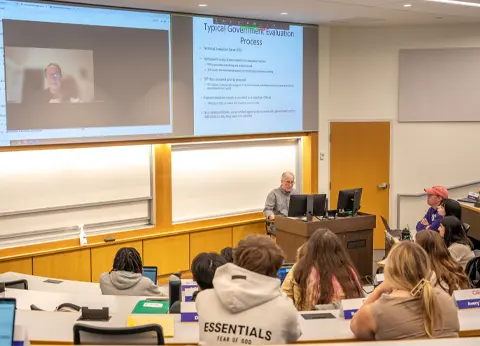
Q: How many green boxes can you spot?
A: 1